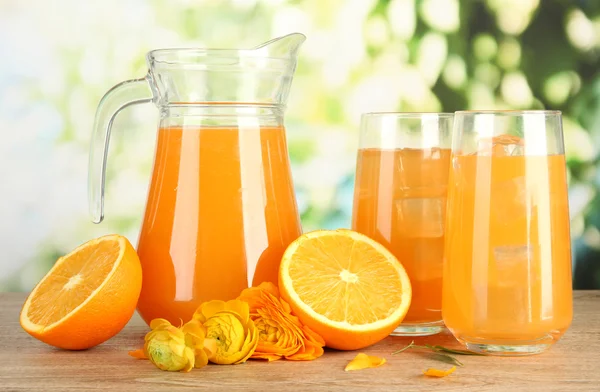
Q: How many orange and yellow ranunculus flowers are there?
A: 3